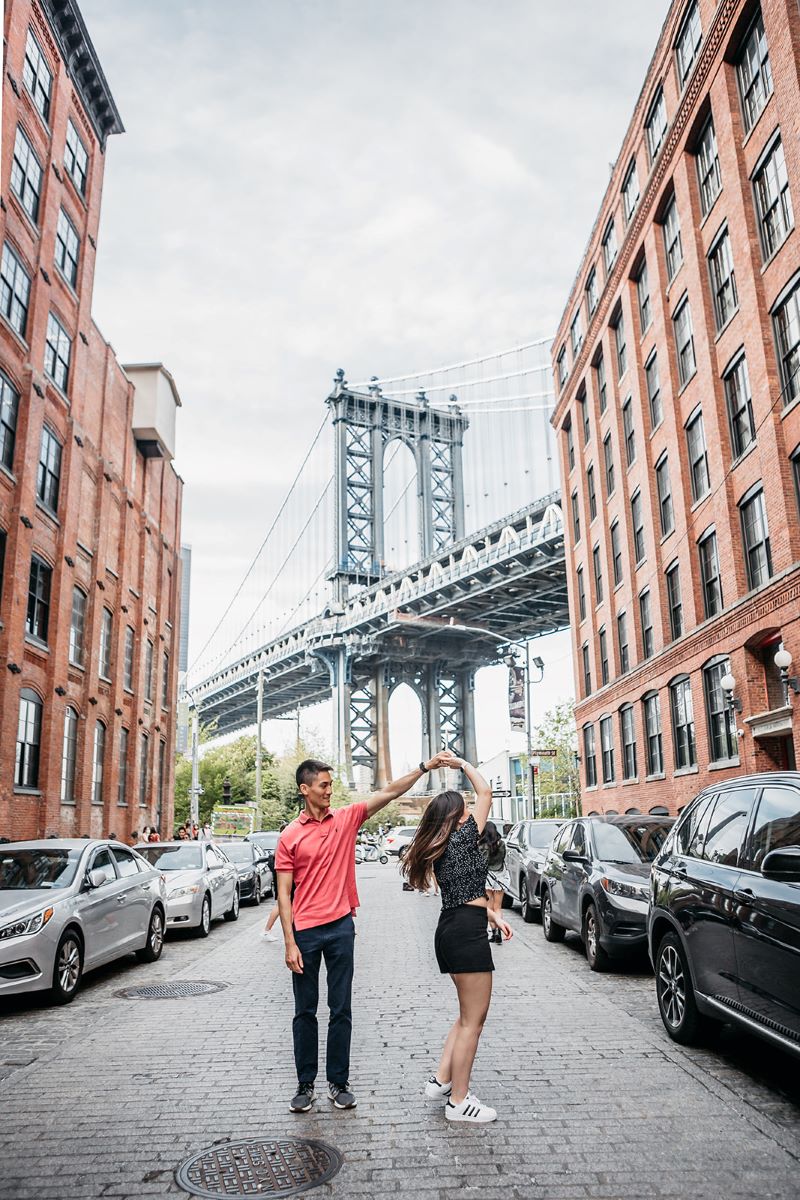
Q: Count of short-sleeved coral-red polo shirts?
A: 1